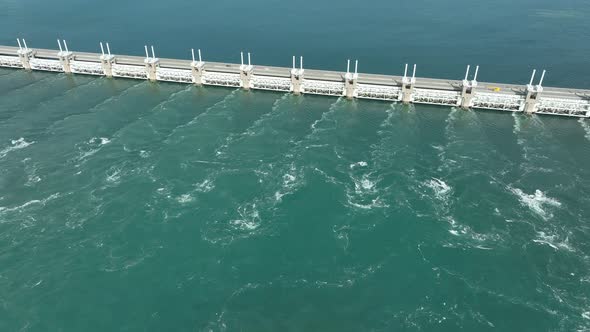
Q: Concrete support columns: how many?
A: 11